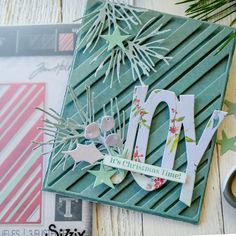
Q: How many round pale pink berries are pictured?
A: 3